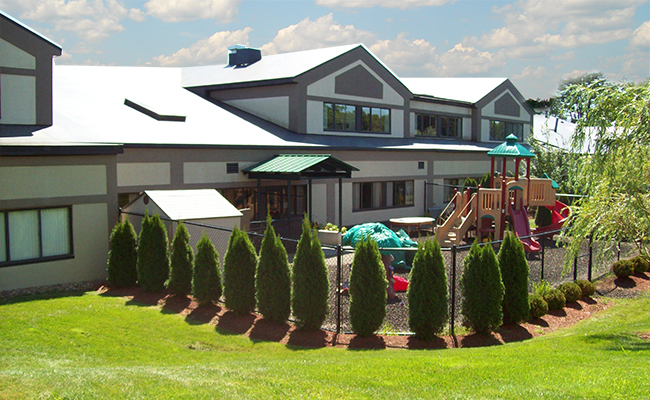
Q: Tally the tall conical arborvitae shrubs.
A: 11